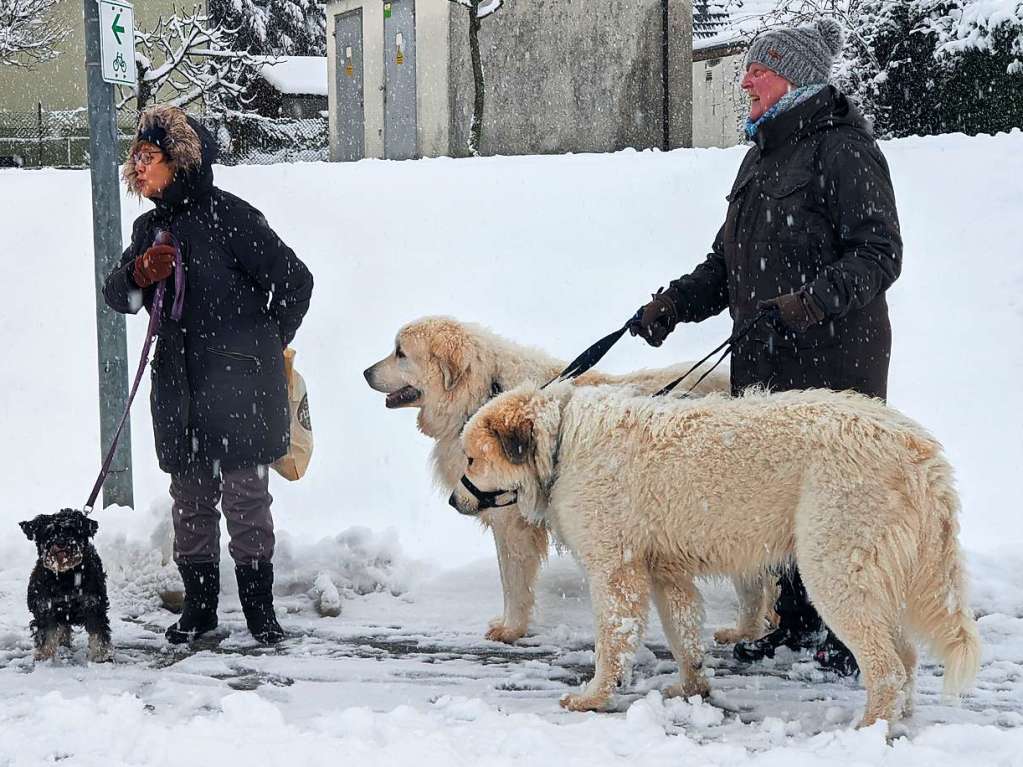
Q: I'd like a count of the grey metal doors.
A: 2